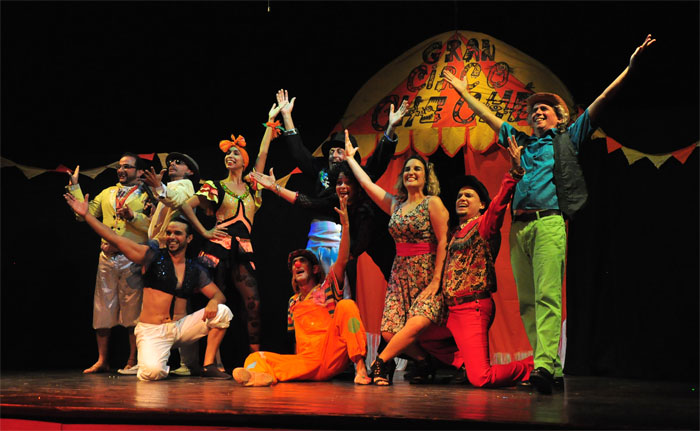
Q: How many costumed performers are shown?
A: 10